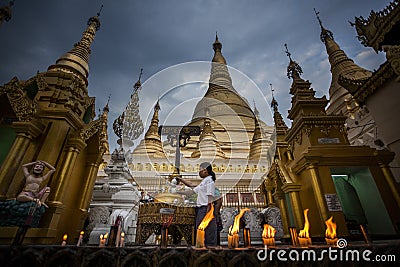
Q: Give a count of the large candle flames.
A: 5